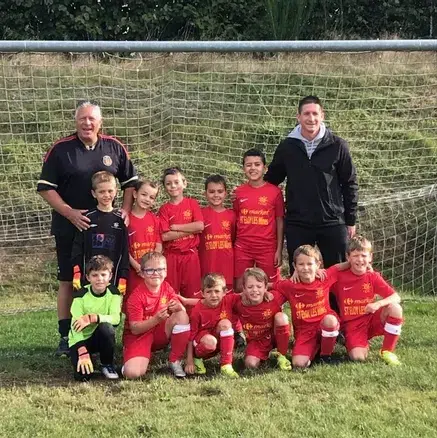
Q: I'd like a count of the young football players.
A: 11